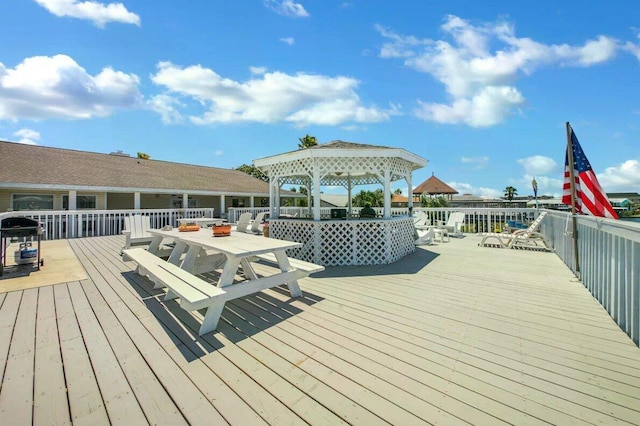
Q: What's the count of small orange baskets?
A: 2